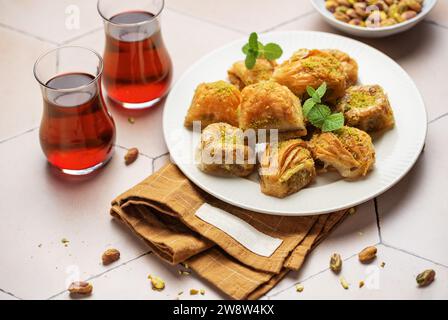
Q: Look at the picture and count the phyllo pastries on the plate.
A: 9